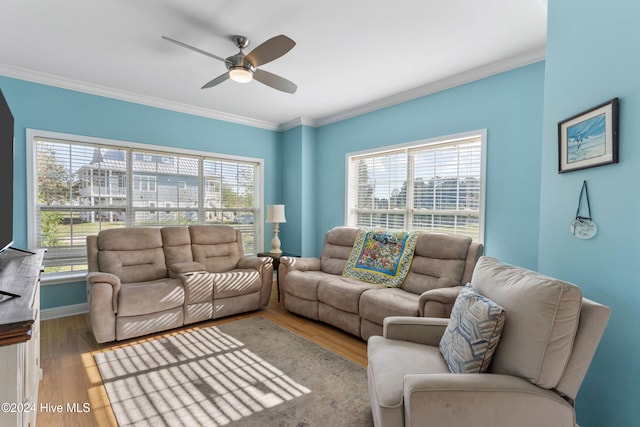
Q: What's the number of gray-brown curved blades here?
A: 4